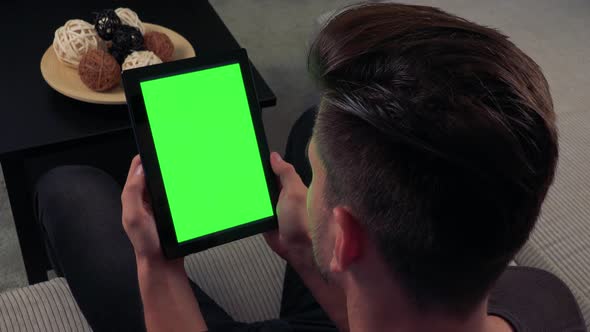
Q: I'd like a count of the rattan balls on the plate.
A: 7